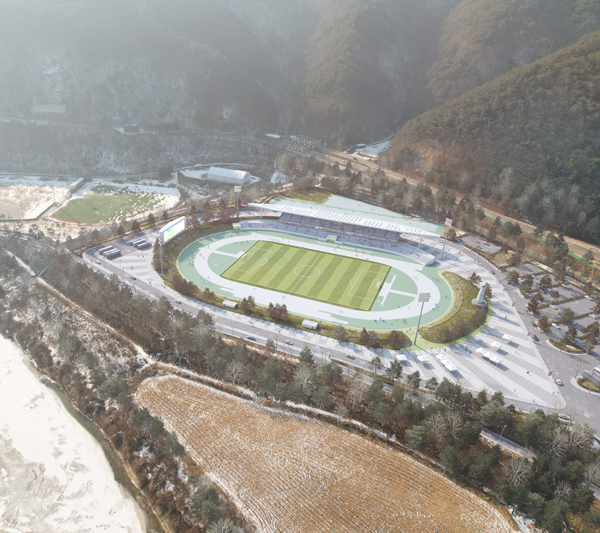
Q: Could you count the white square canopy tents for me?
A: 10